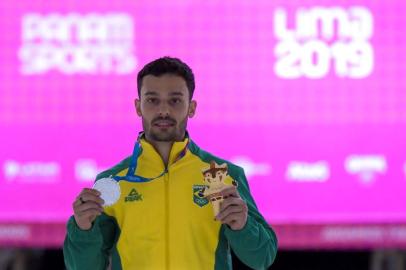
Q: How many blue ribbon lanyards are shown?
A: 1